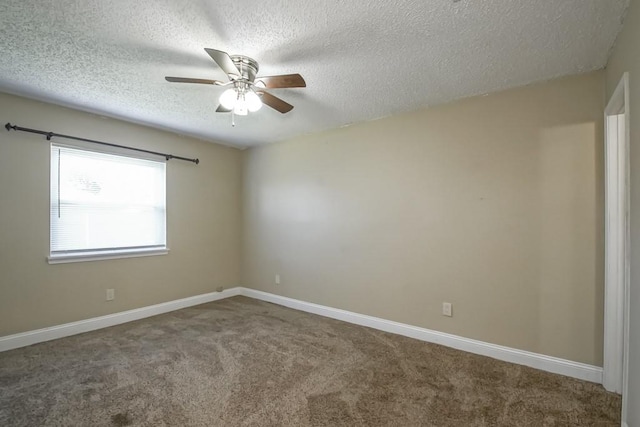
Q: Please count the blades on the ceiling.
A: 5